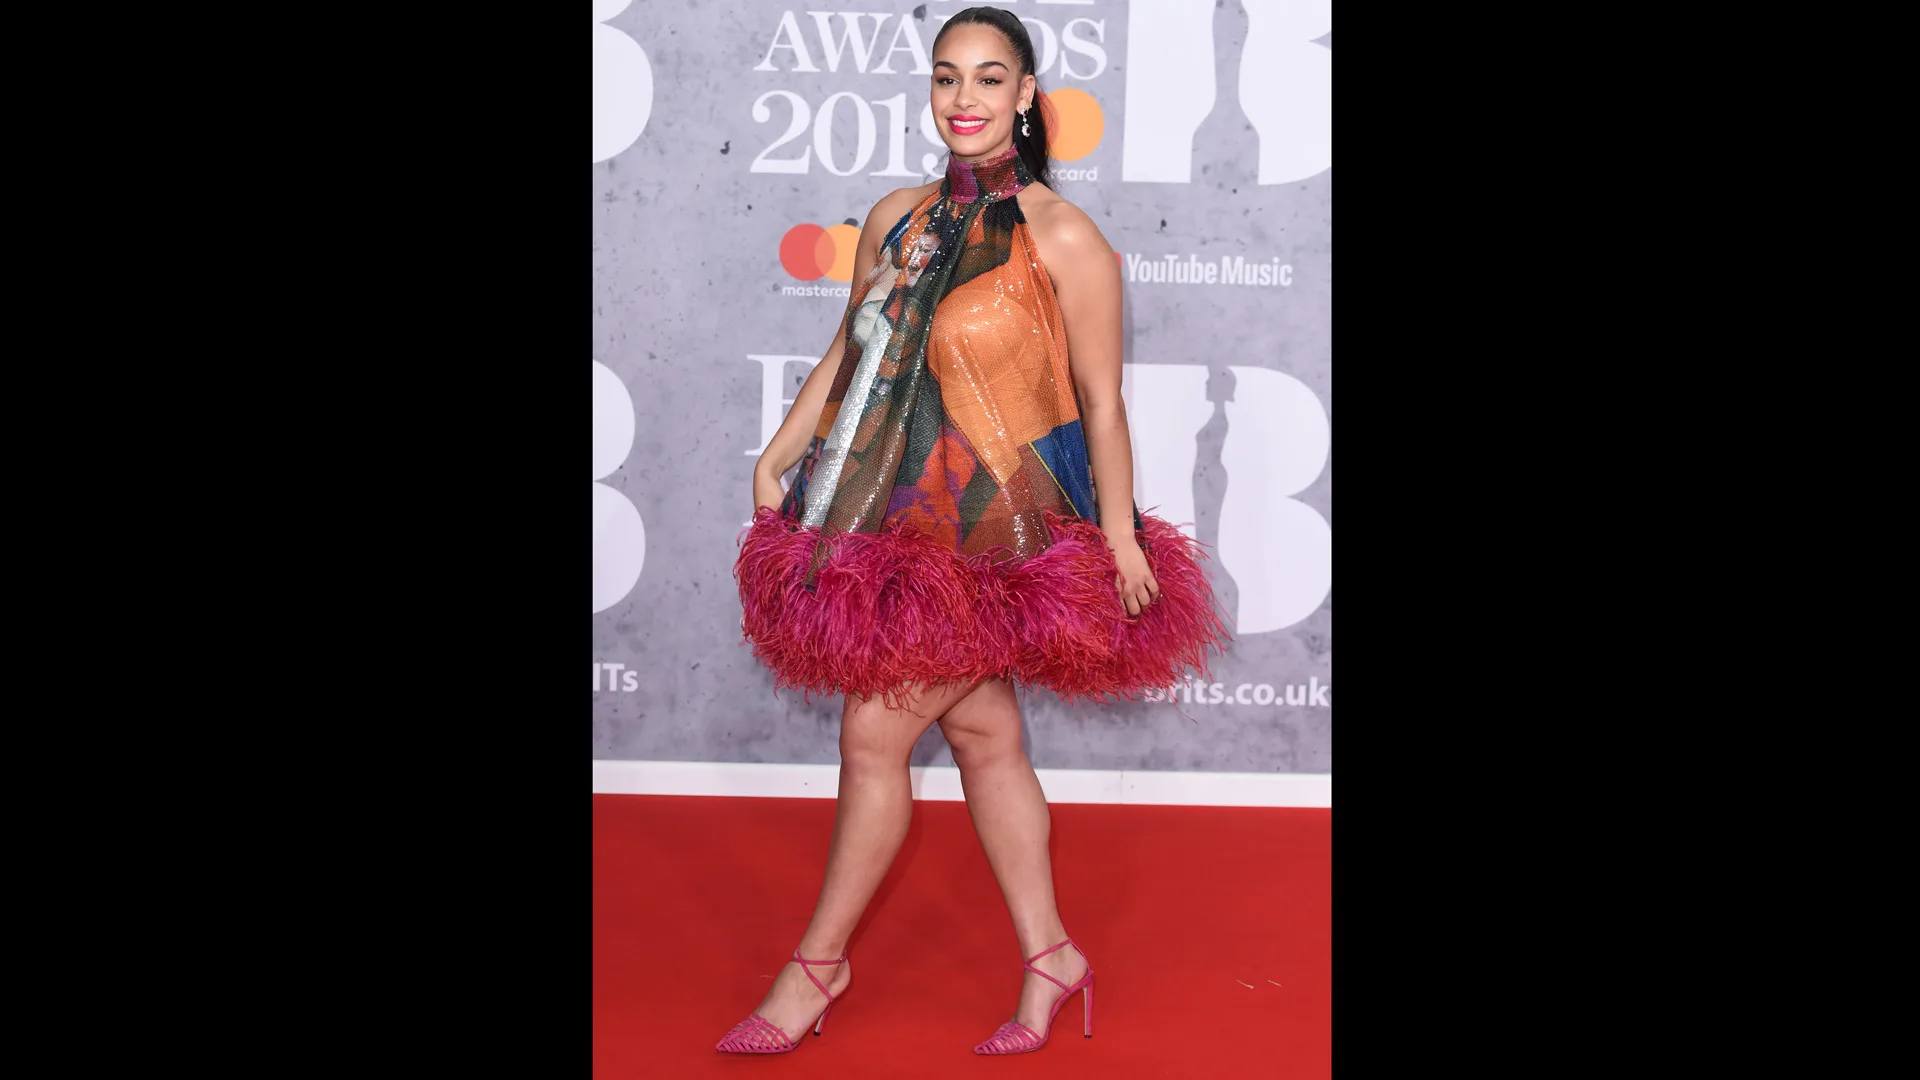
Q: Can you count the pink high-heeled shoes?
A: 2